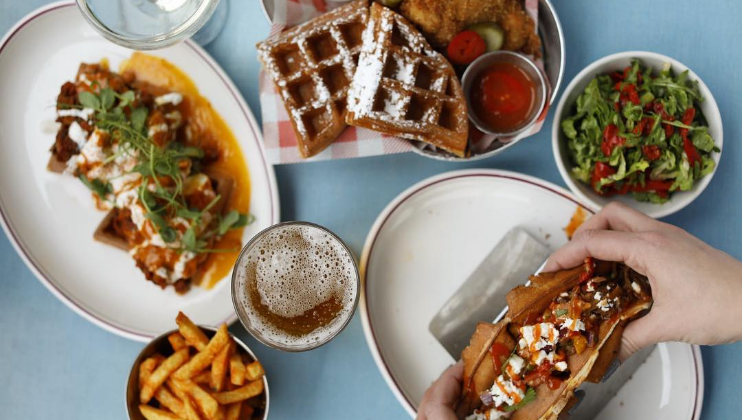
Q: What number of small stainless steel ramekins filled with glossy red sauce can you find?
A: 1